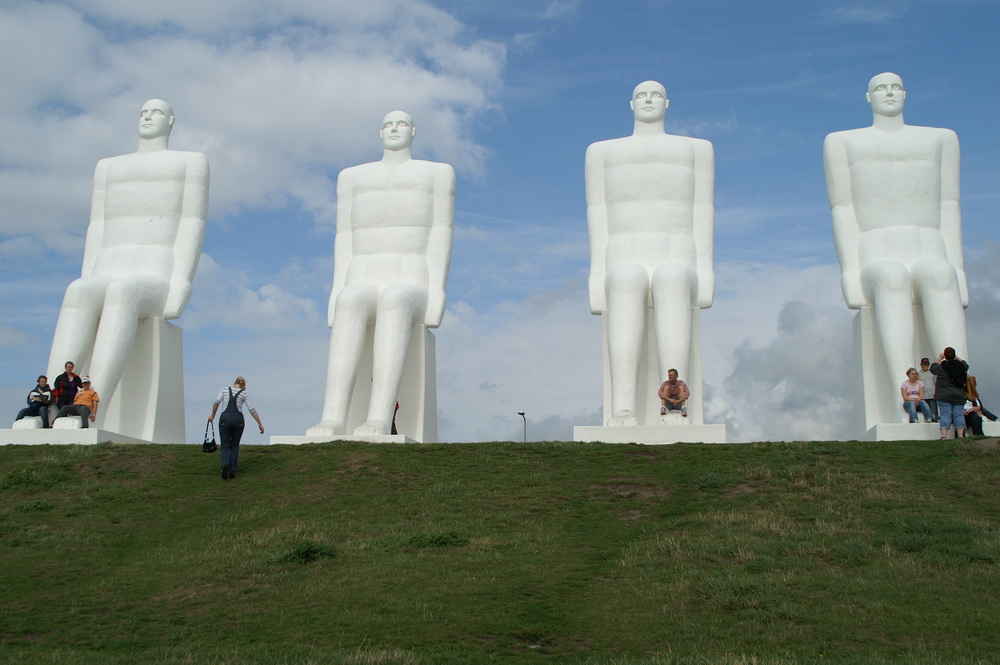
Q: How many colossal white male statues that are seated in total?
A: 4